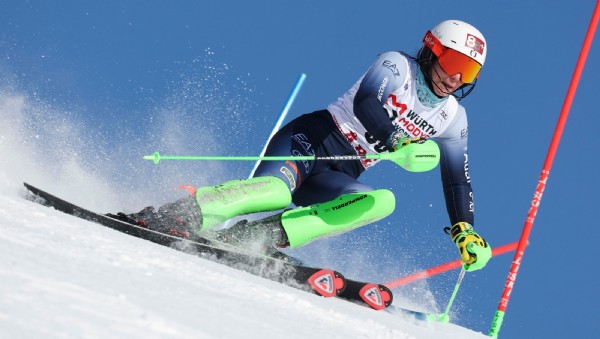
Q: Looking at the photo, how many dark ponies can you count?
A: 0